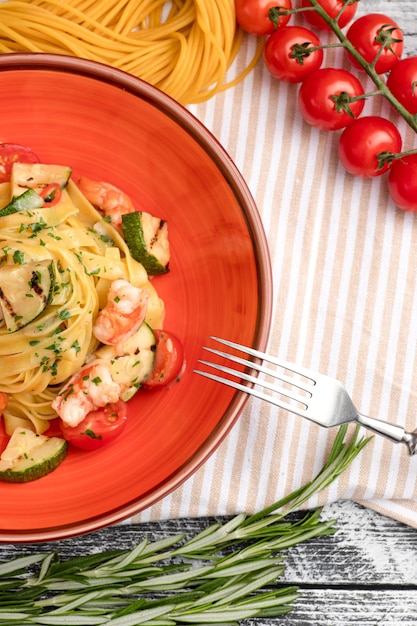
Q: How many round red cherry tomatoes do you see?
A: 8